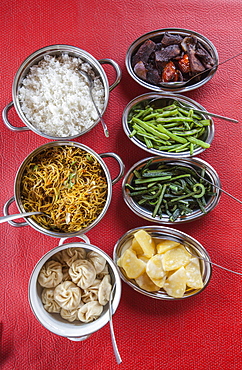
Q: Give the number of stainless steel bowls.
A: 6